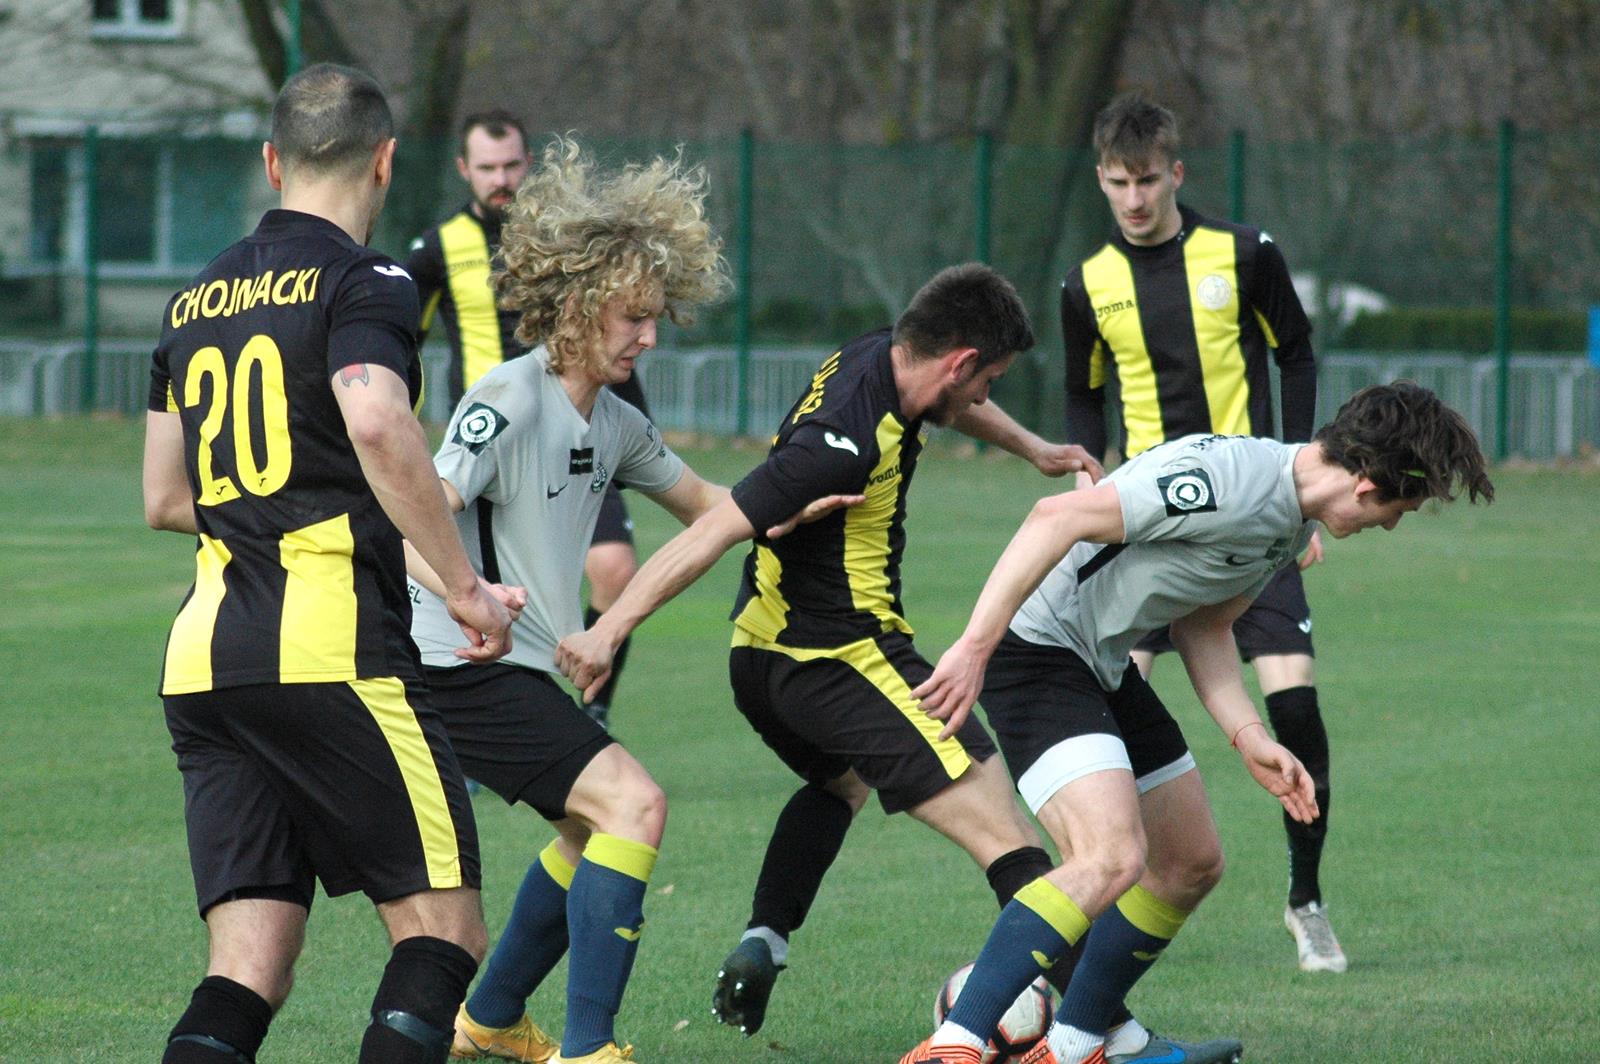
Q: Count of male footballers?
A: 6